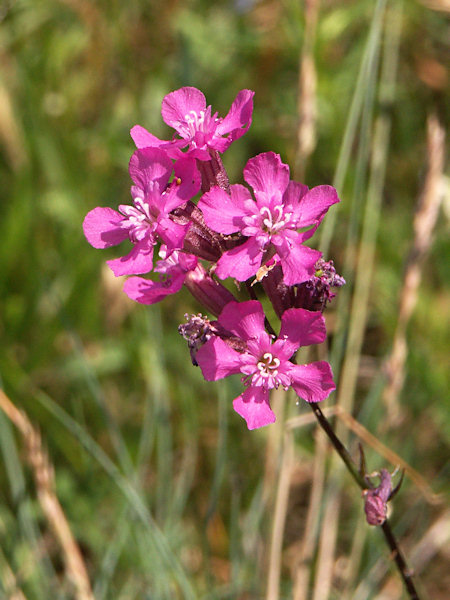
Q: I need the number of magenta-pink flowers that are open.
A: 5